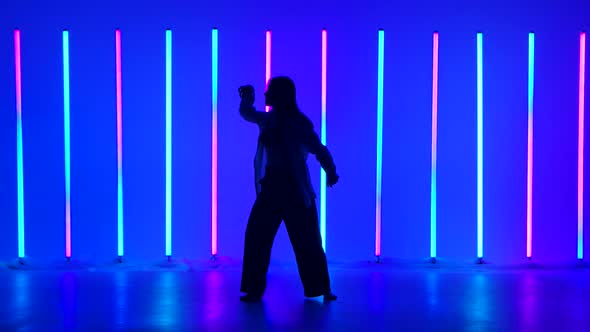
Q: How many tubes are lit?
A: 12